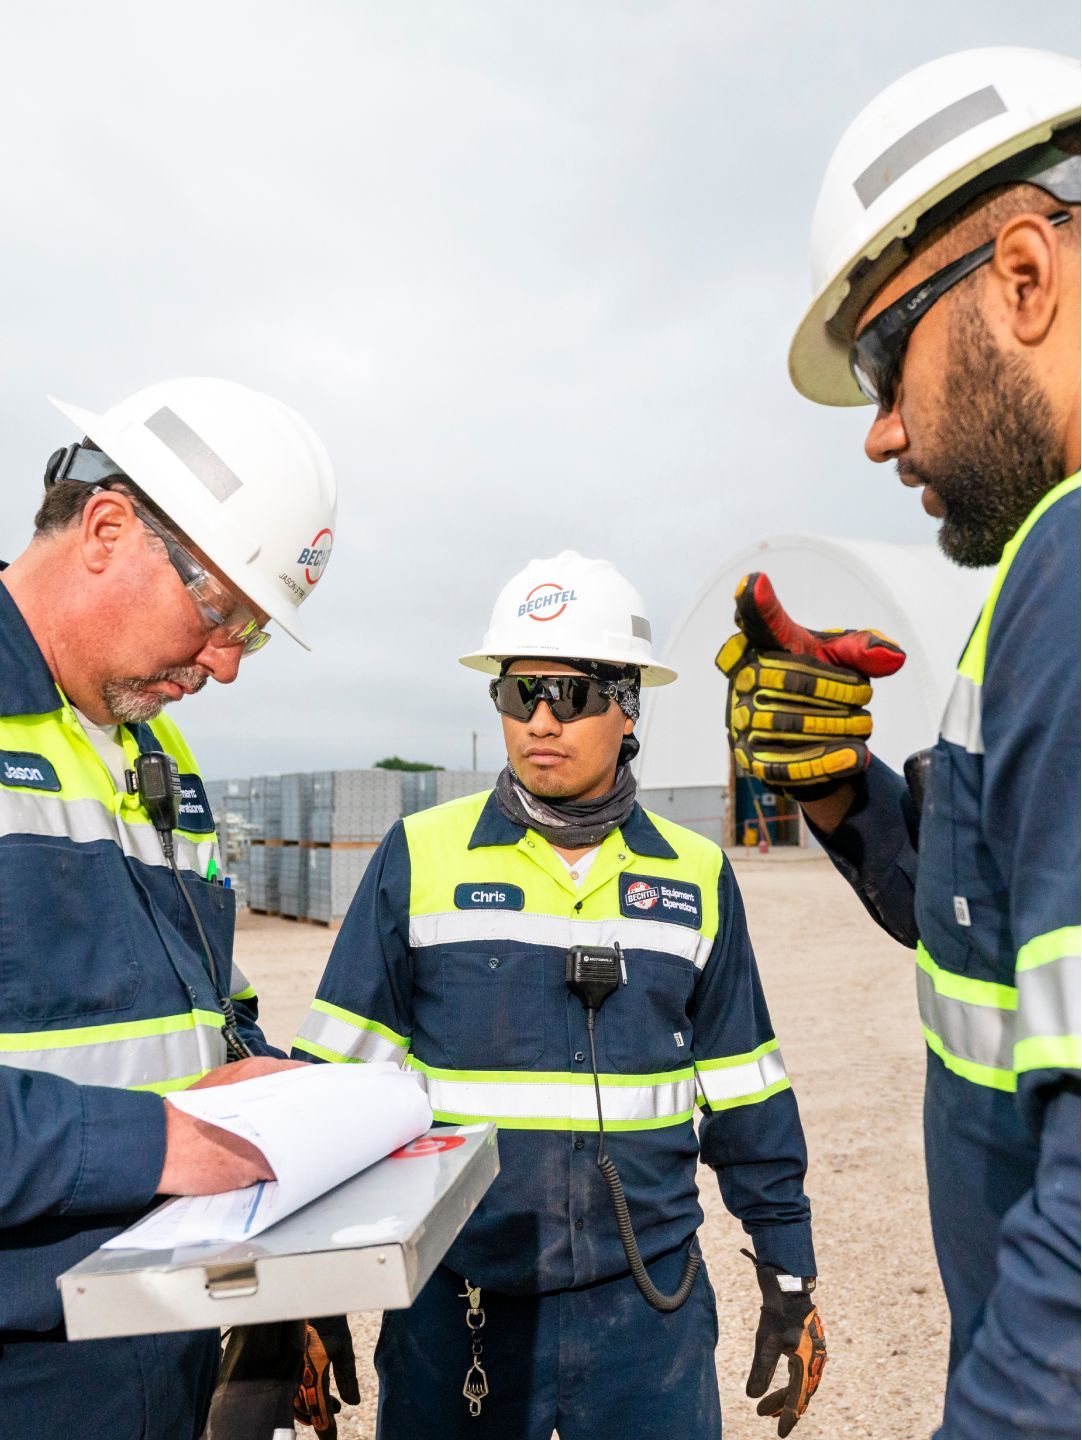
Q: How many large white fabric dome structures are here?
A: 1